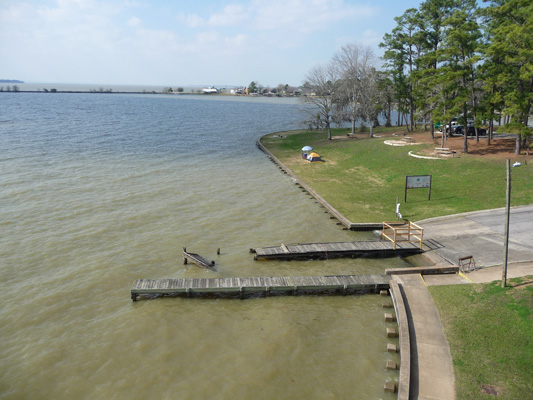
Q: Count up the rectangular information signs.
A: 1